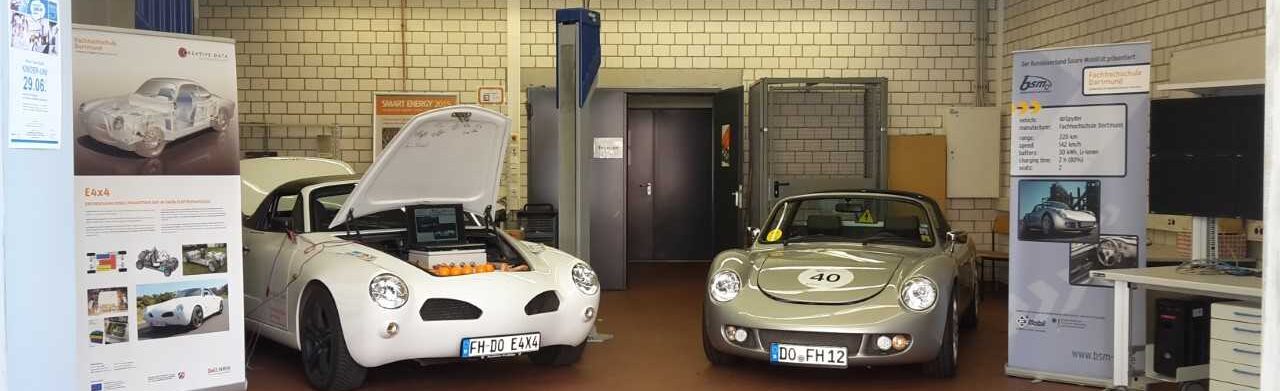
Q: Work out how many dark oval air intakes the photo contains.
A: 2